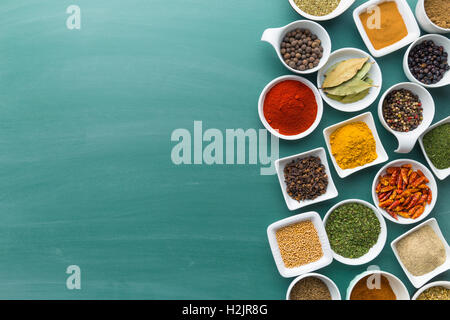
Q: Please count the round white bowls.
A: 12